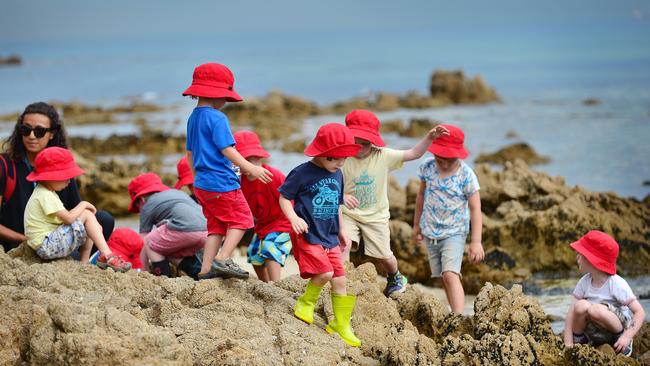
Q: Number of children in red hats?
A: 10